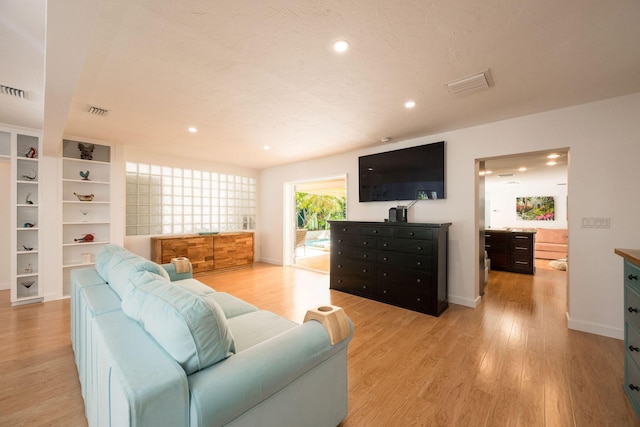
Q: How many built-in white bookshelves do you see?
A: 2